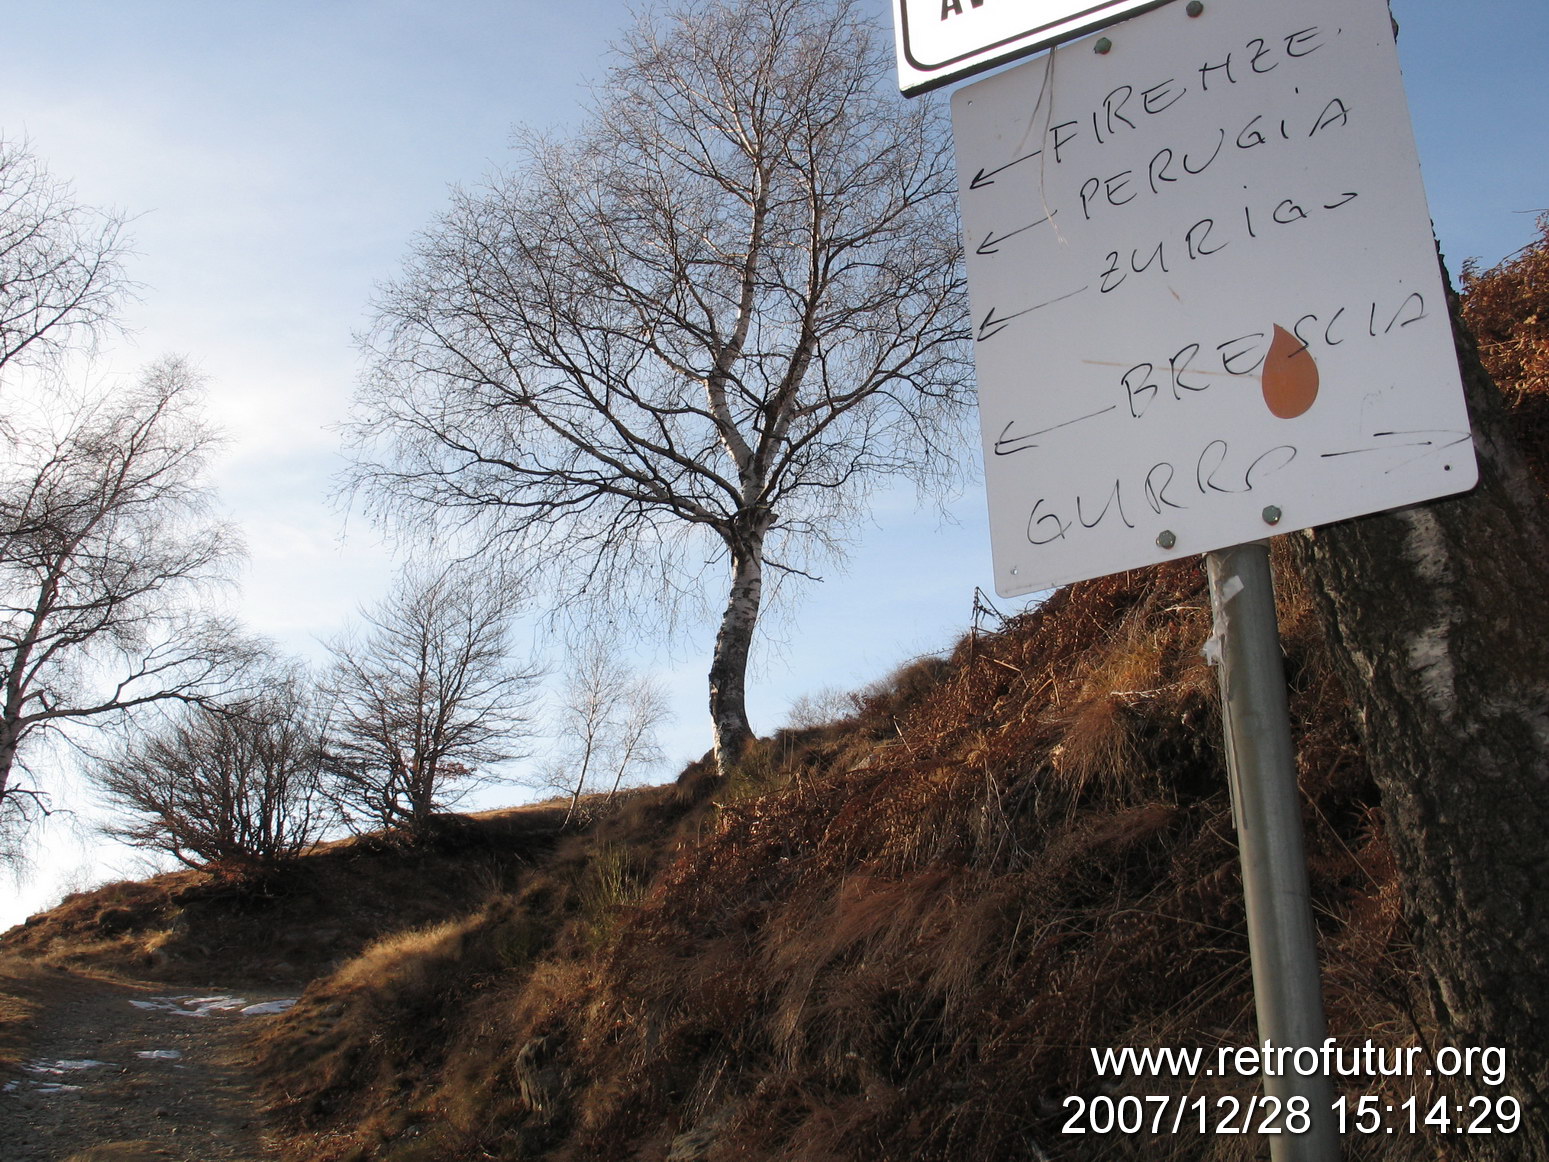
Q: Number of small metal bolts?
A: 4